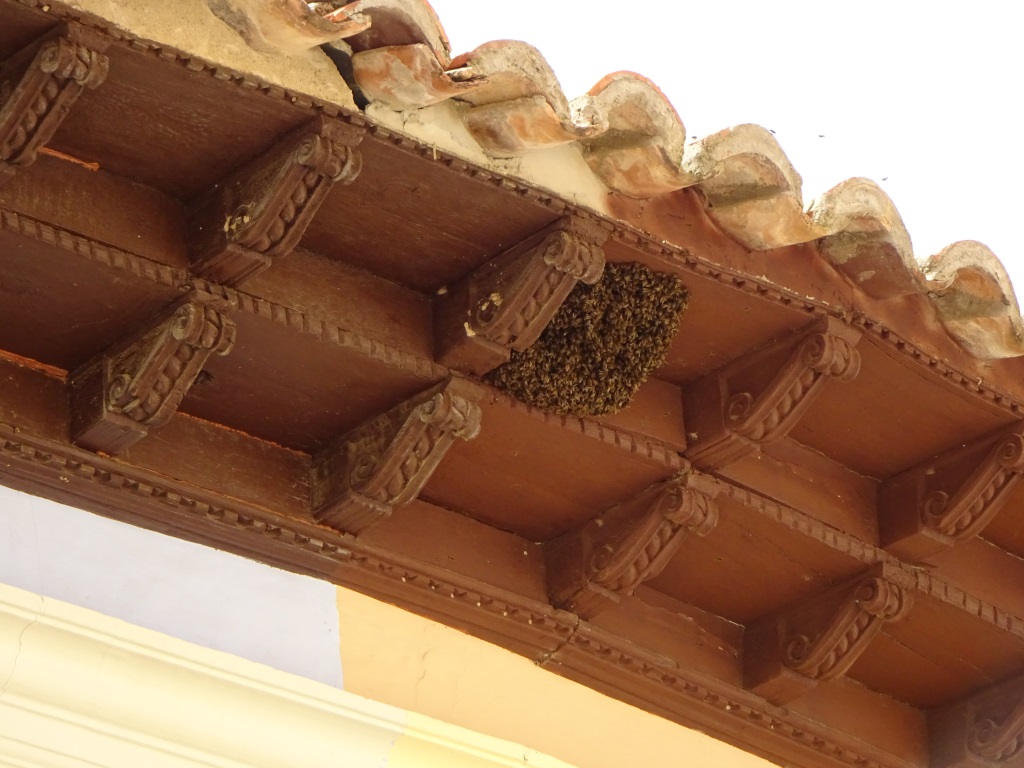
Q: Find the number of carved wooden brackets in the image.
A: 10